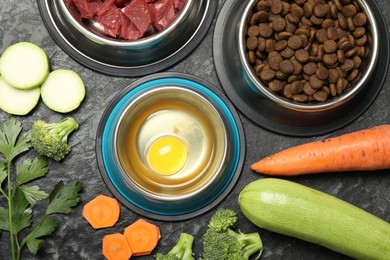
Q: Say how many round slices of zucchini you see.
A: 3